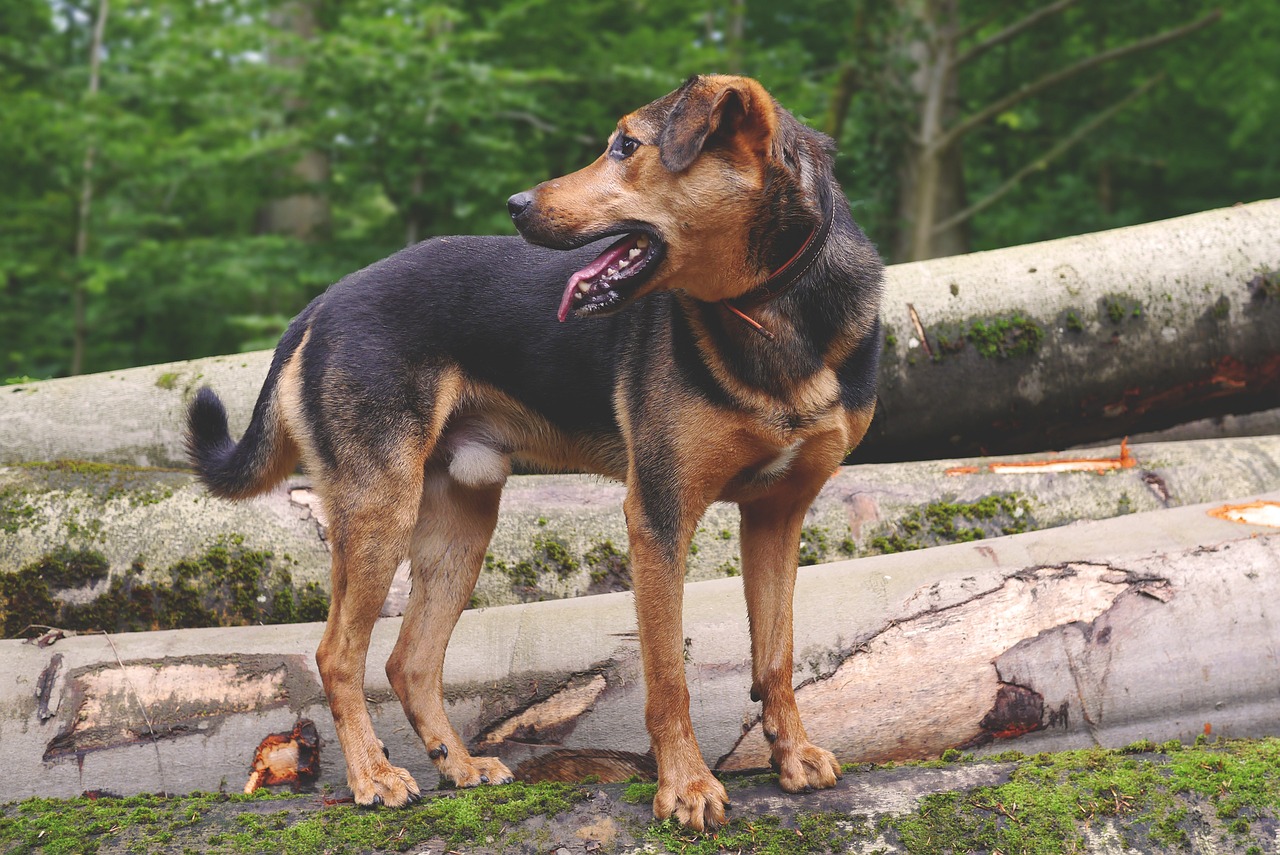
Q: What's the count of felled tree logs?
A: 4